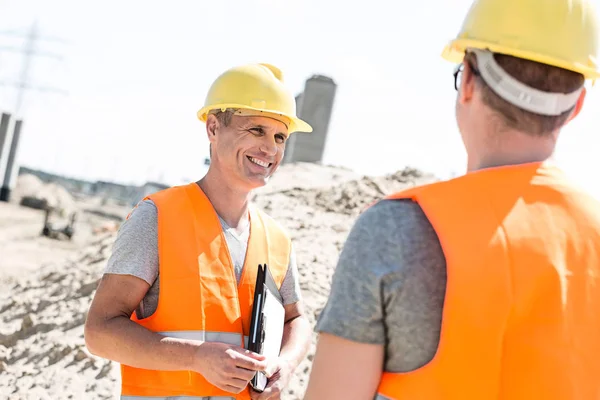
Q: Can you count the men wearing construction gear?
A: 2